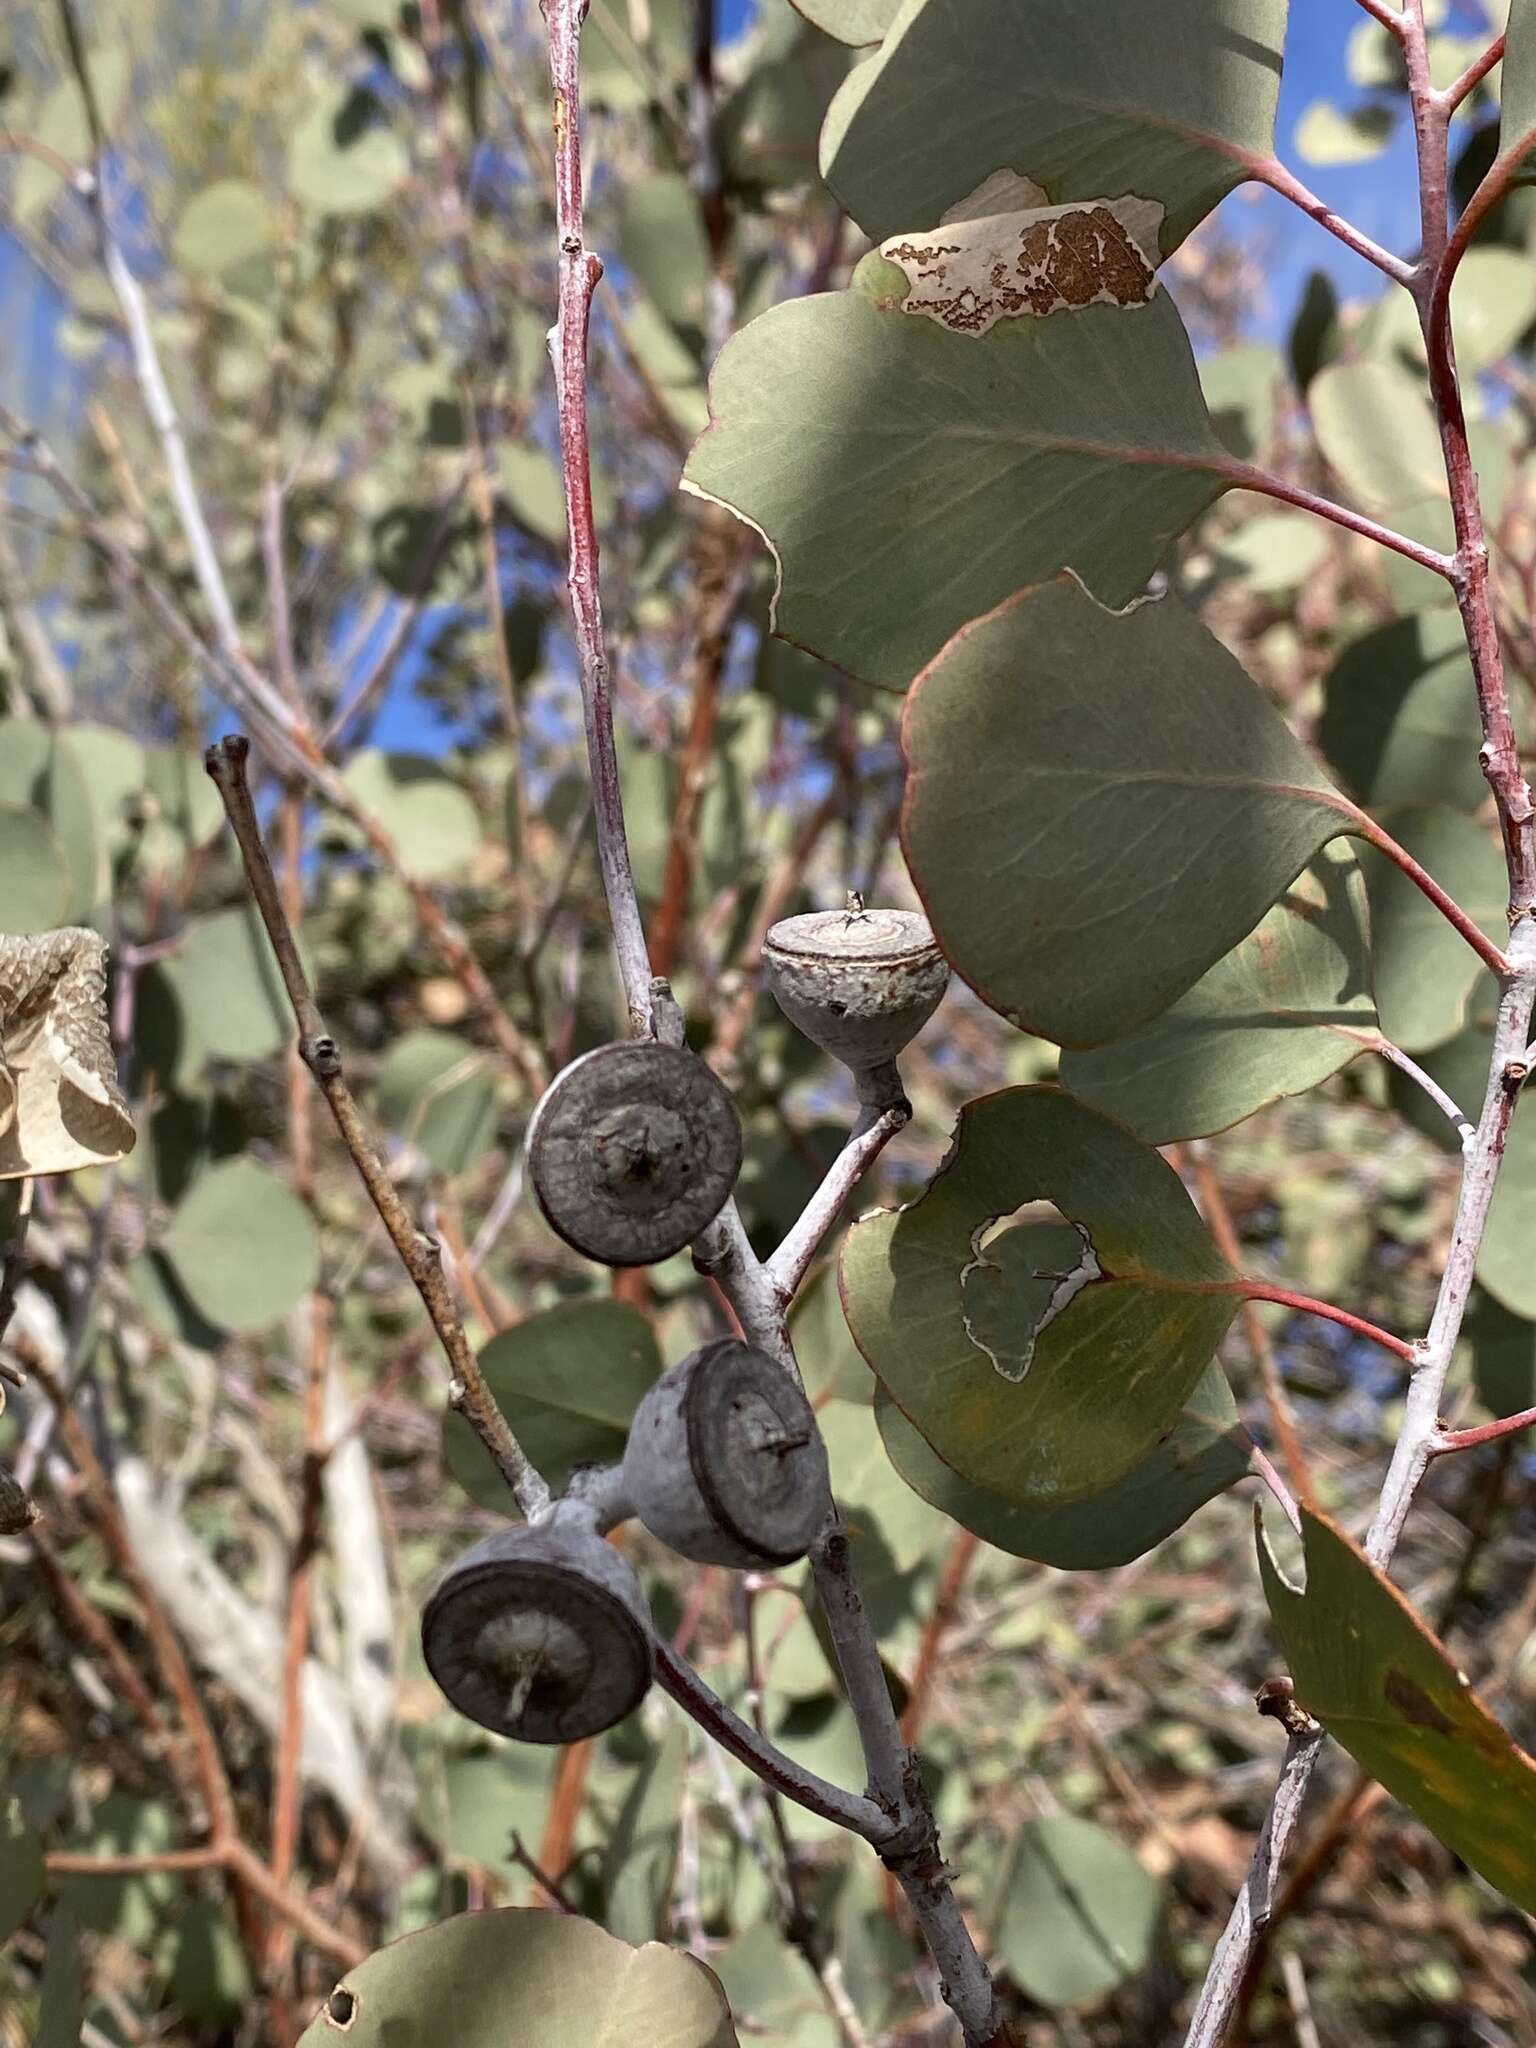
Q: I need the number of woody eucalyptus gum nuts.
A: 4